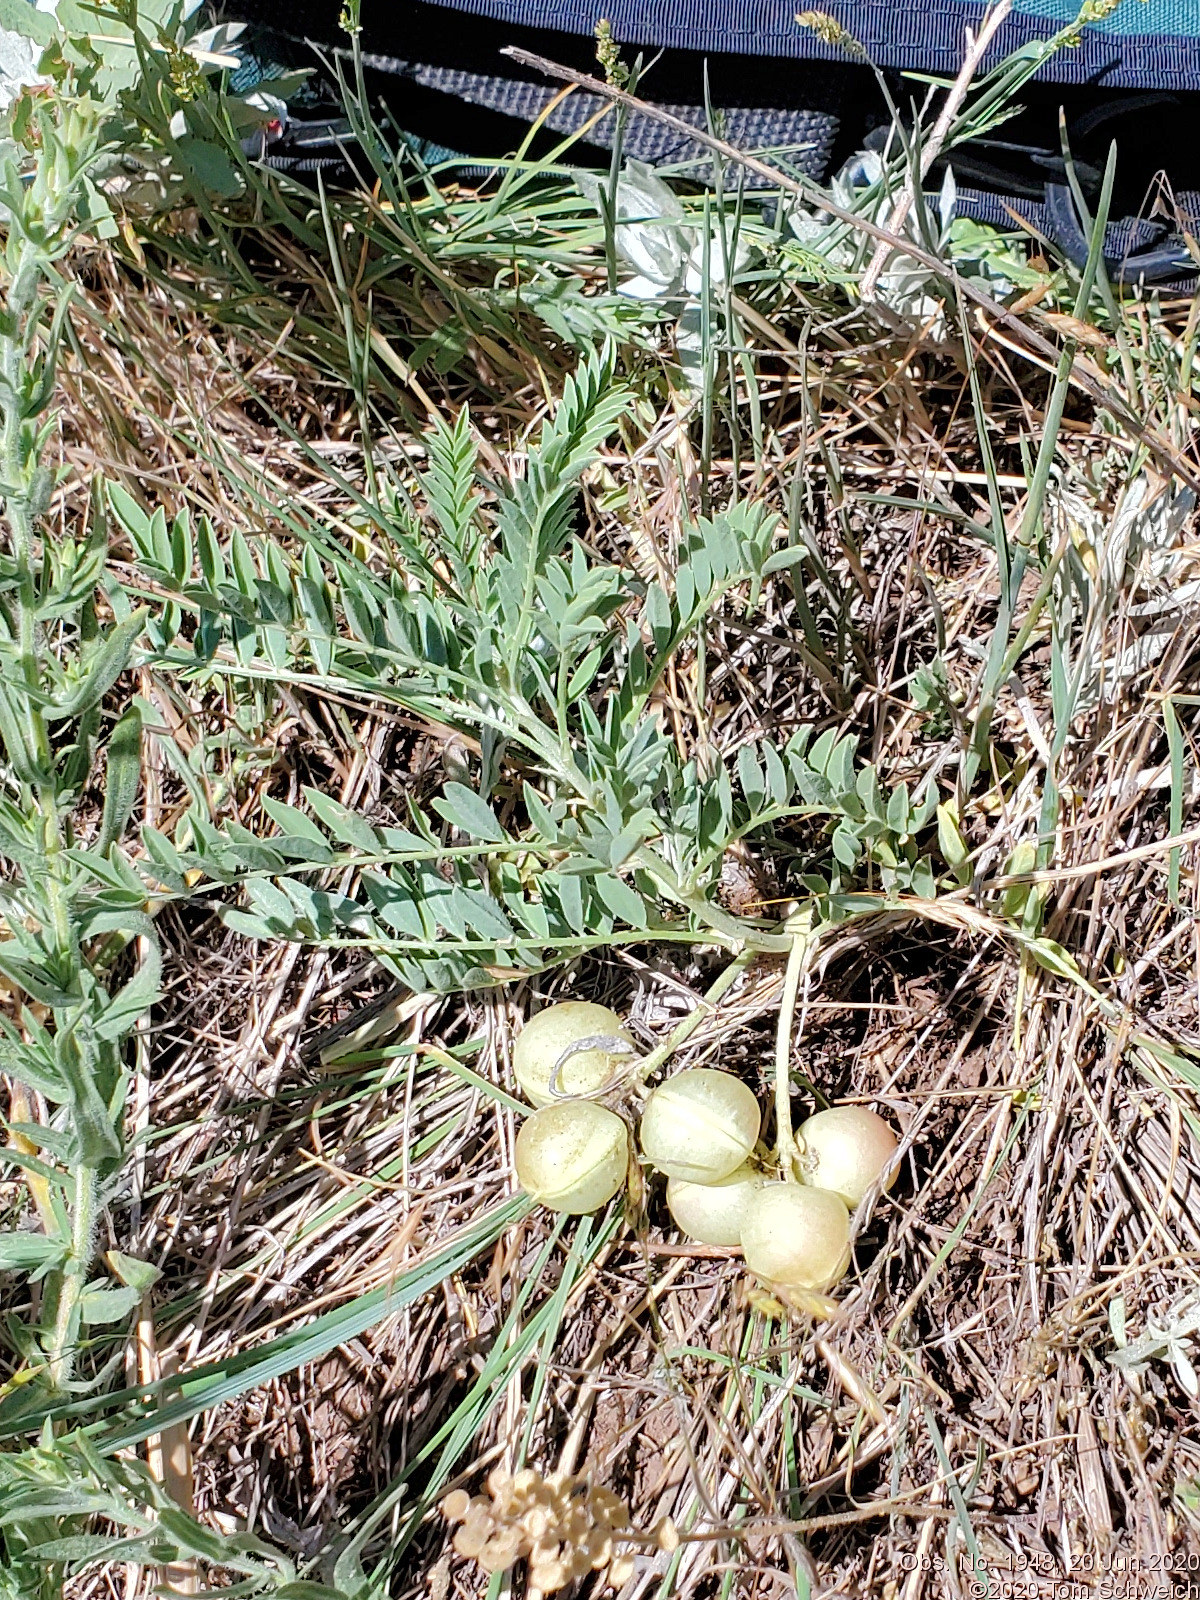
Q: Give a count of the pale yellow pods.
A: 6